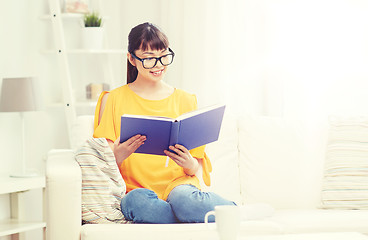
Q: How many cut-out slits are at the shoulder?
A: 1